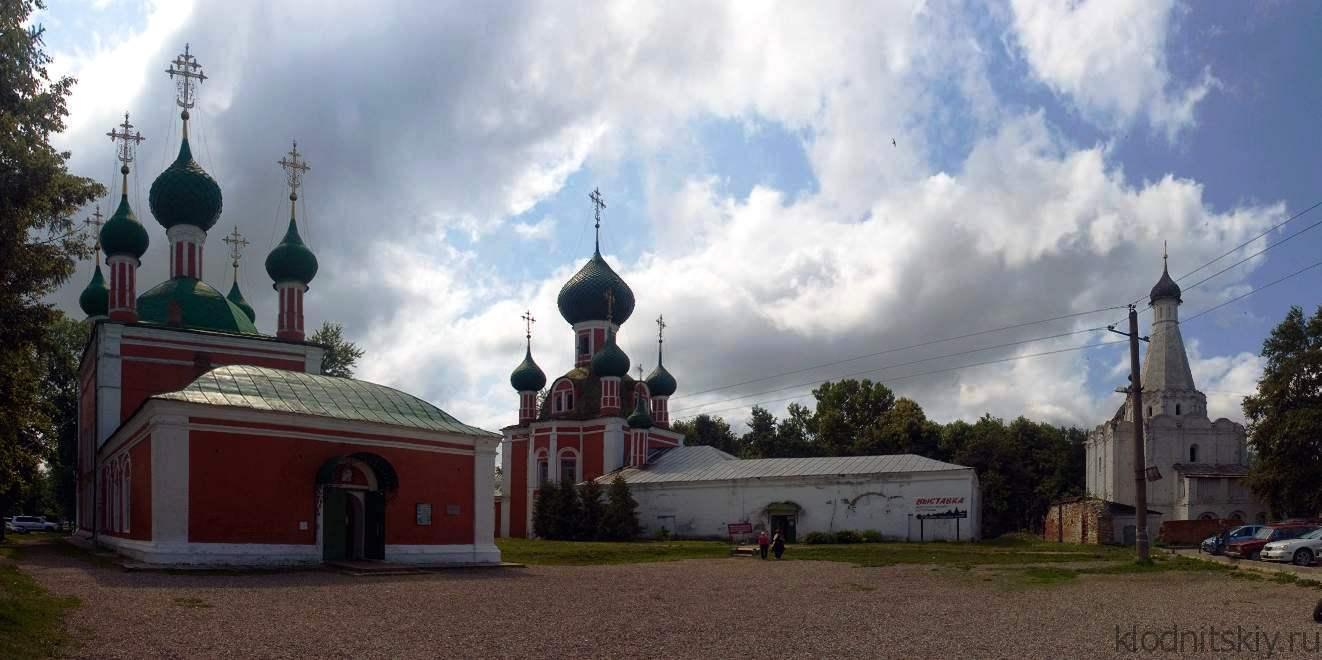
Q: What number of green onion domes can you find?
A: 10